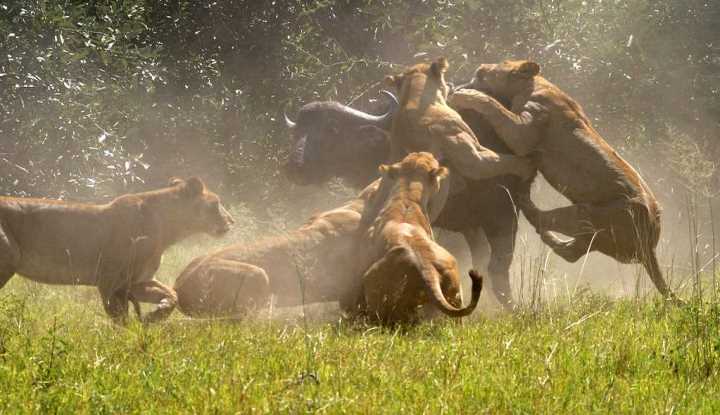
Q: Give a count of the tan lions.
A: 5